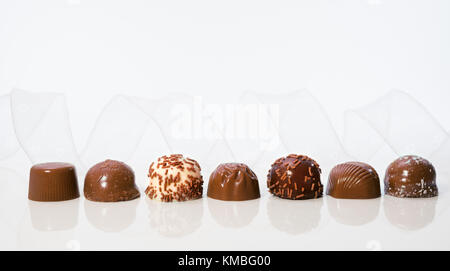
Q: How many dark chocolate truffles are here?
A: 1